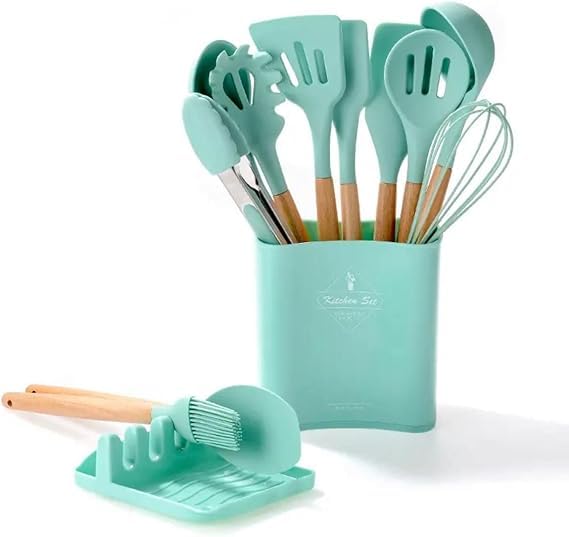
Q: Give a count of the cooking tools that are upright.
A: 9